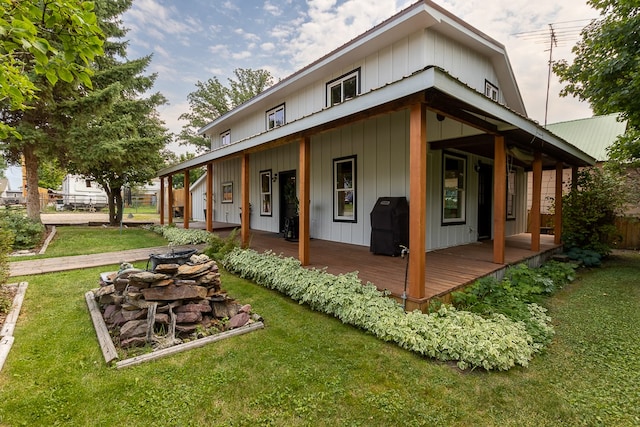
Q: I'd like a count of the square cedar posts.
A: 11